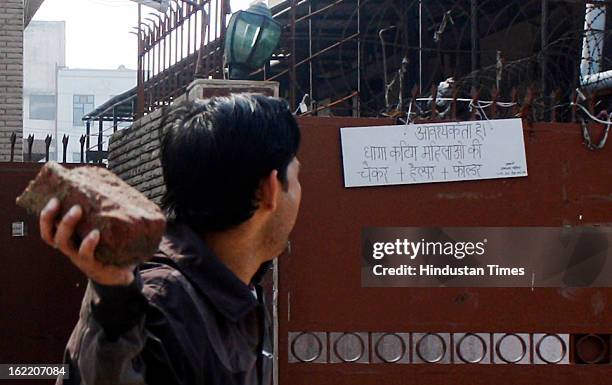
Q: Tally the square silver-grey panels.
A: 7